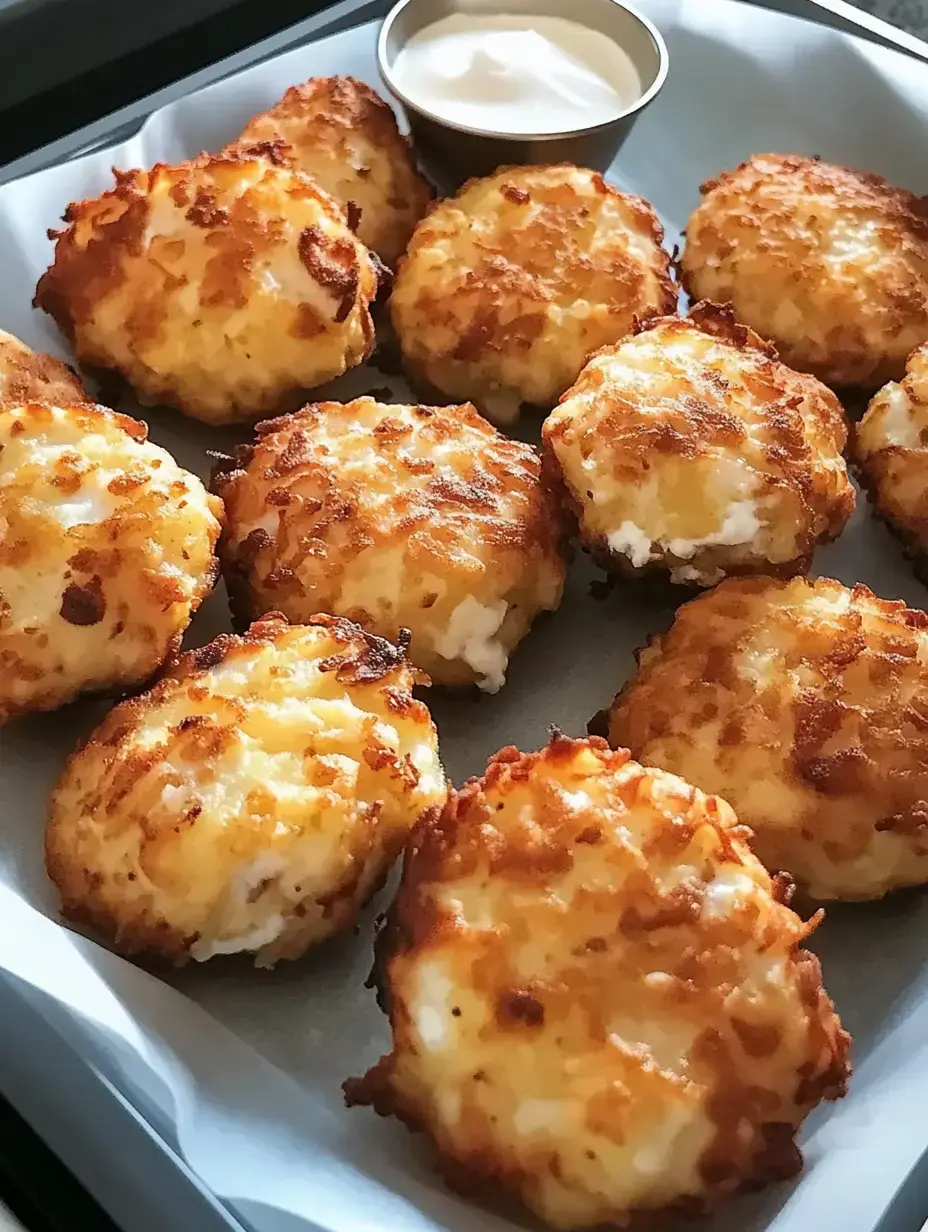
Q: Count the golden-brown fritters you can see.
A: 12